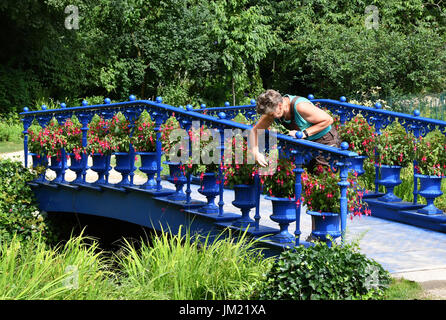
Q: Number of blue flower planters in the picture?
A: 14